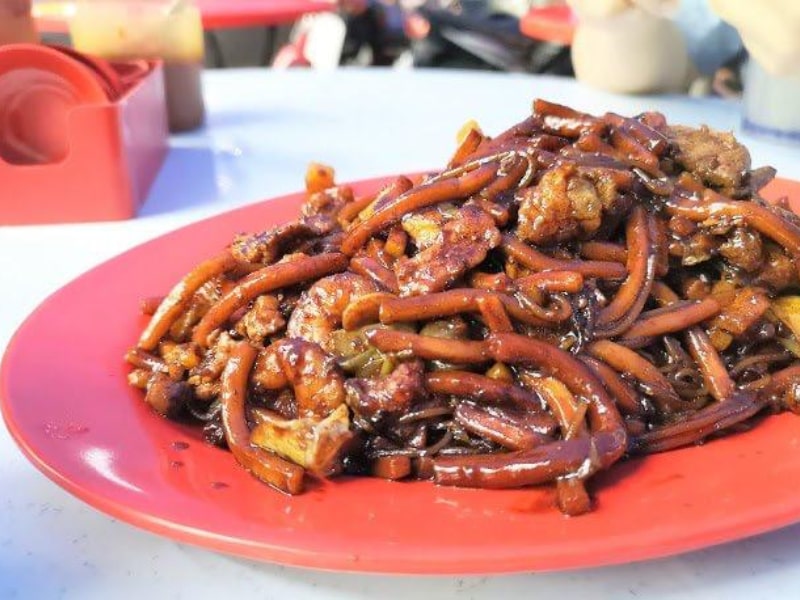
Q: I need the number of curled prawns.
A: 2